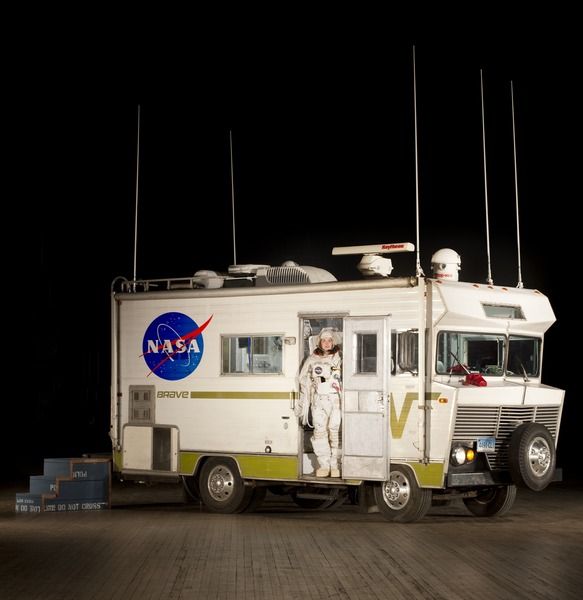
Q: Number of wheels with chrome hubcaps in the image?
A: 3